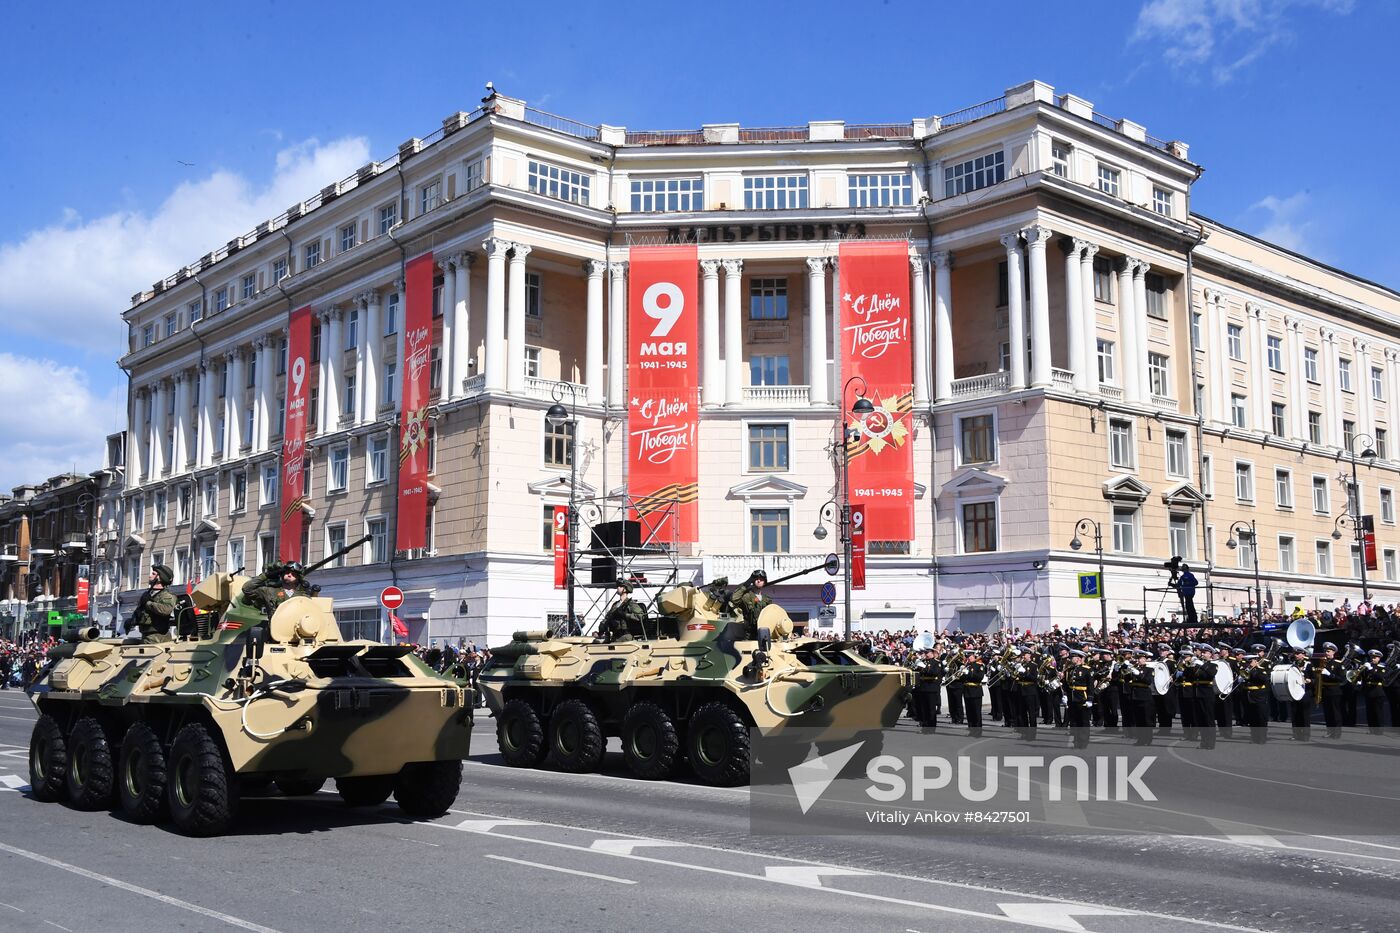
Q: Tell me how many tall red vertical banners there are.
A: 4